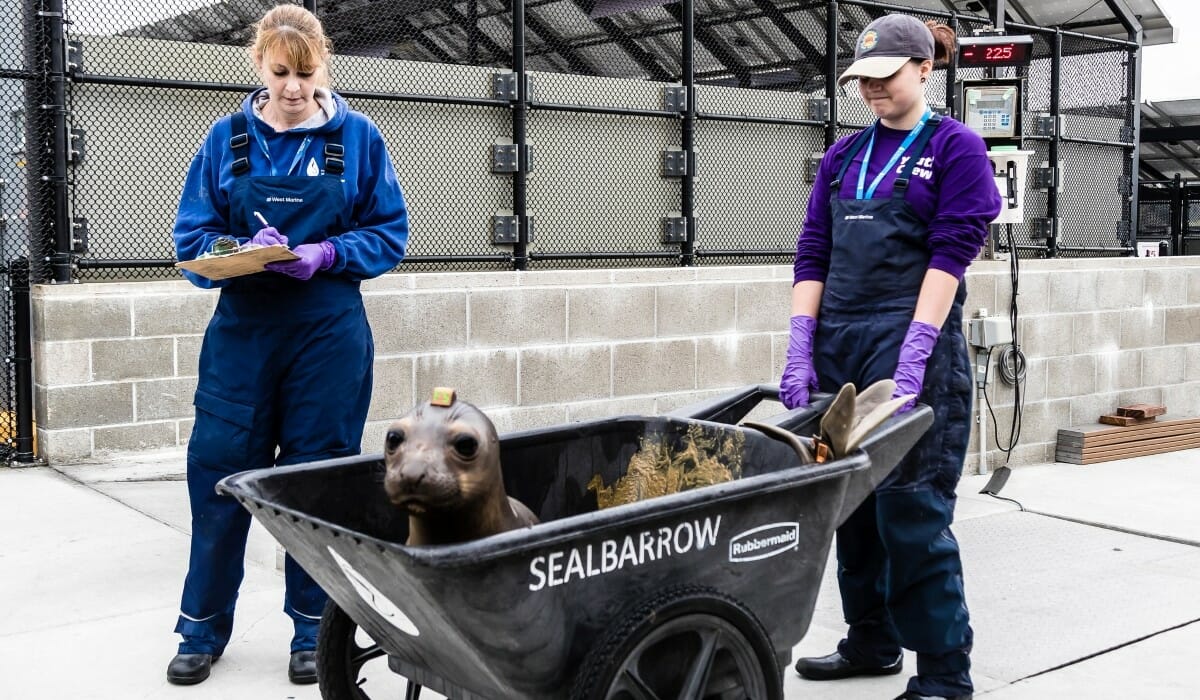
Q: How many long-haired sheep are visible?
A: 0